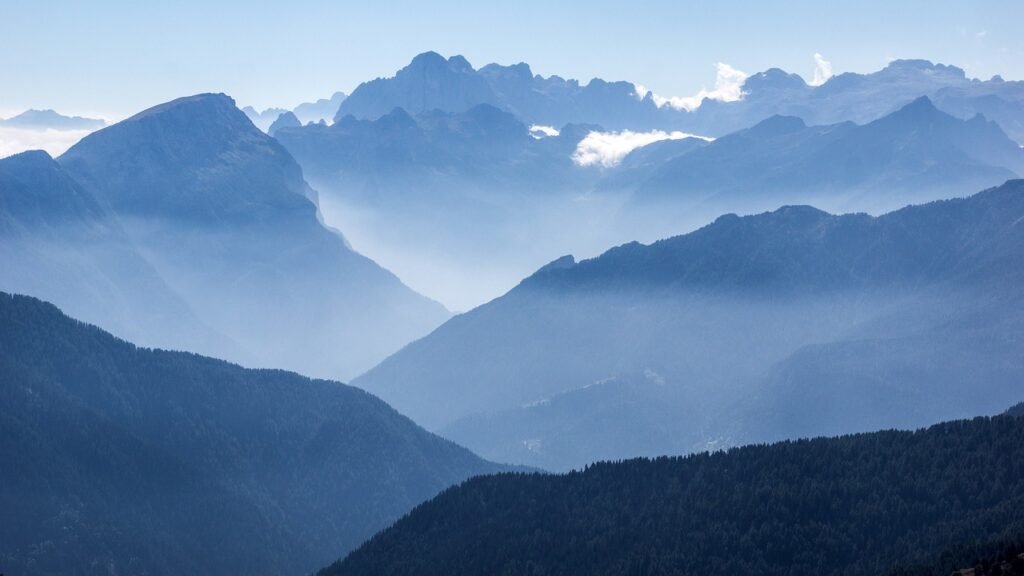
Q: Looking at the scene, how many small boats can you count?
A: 0